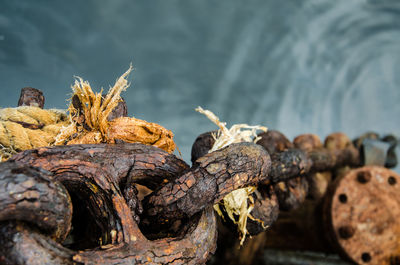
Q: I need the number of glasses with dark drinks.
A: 0